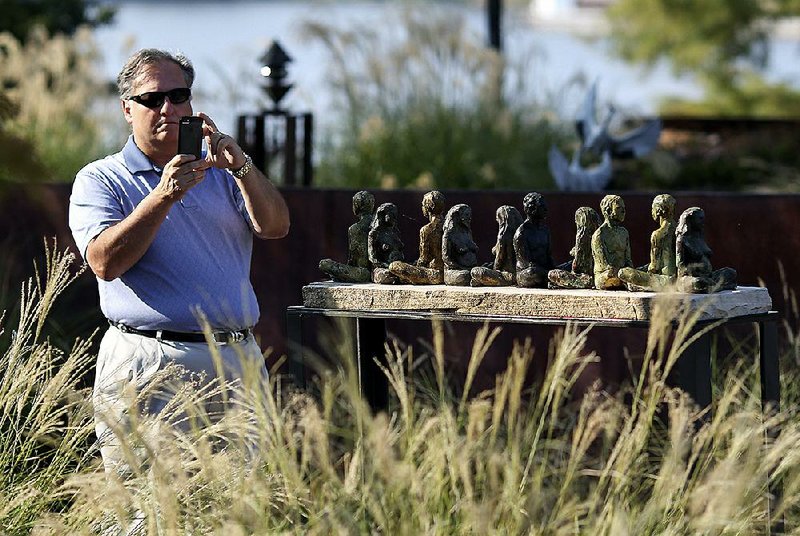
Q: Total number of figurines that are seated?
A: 10